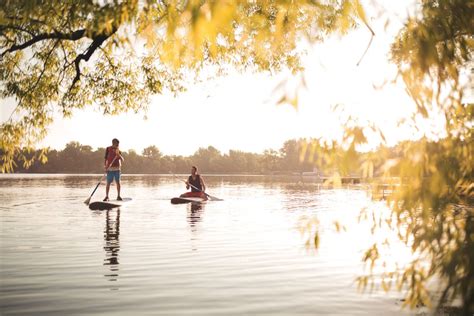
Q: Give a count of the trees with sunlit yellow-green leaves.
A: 2